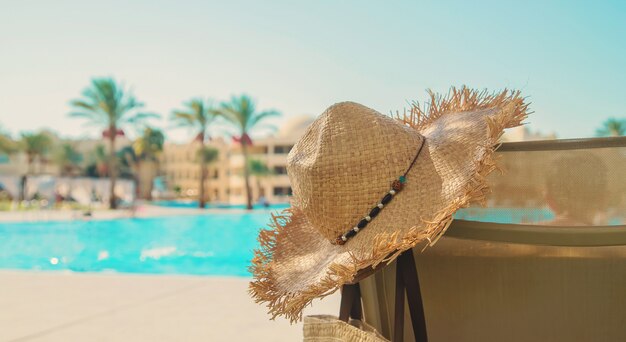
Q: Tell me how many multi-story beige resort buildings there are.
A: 1